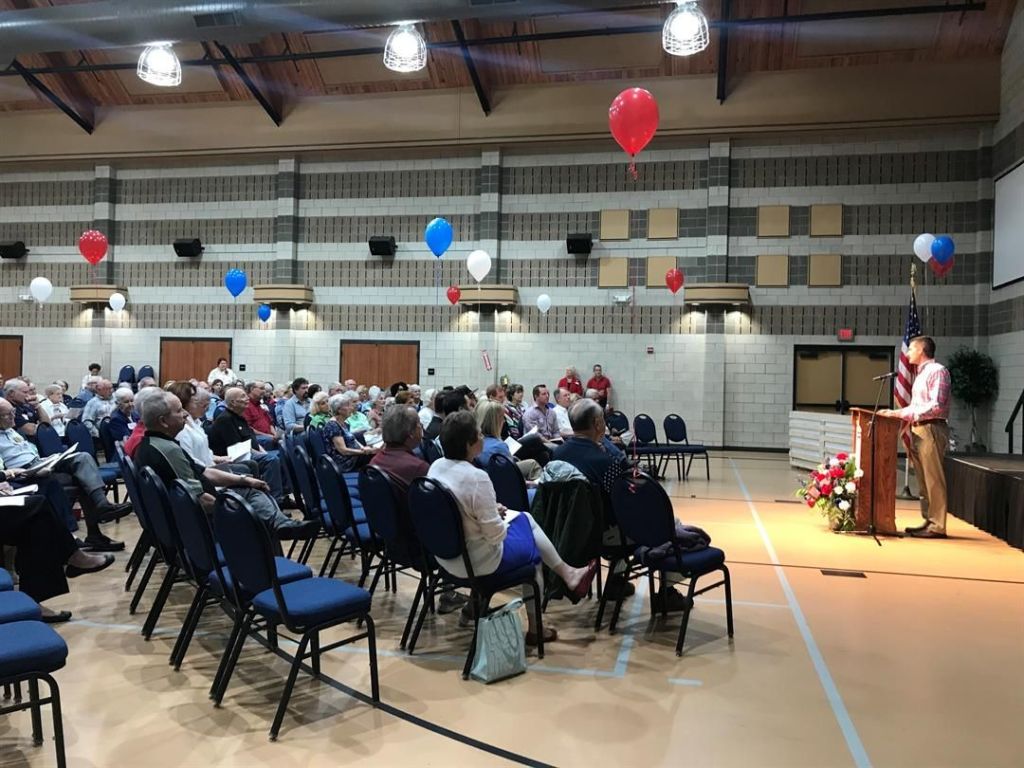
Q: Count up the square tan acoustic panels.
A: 8